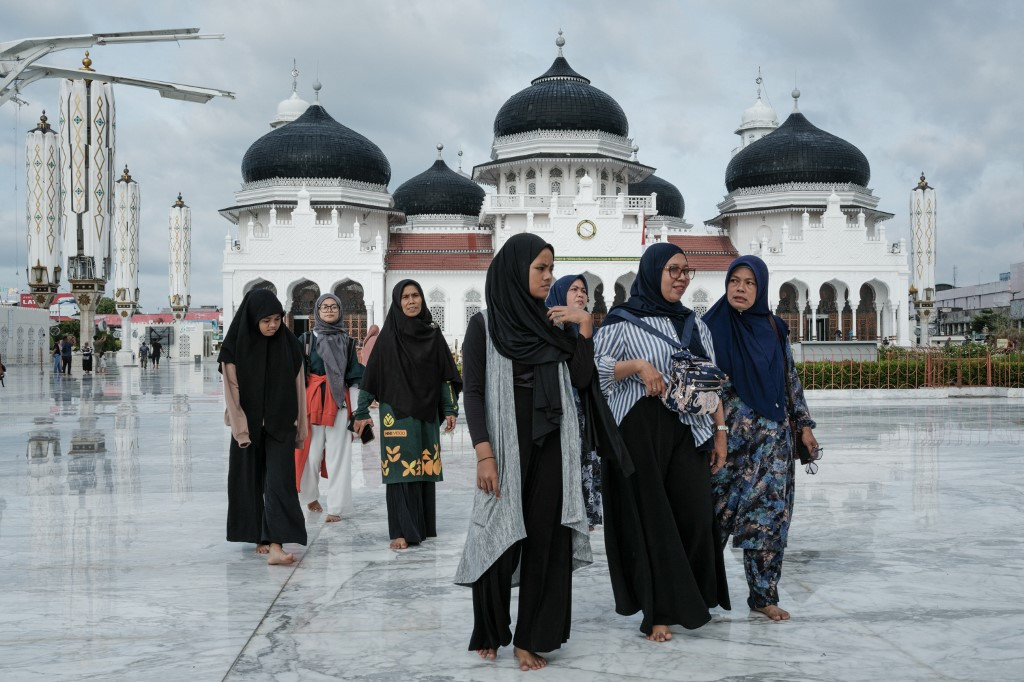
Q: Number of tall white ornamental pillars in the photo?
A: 5